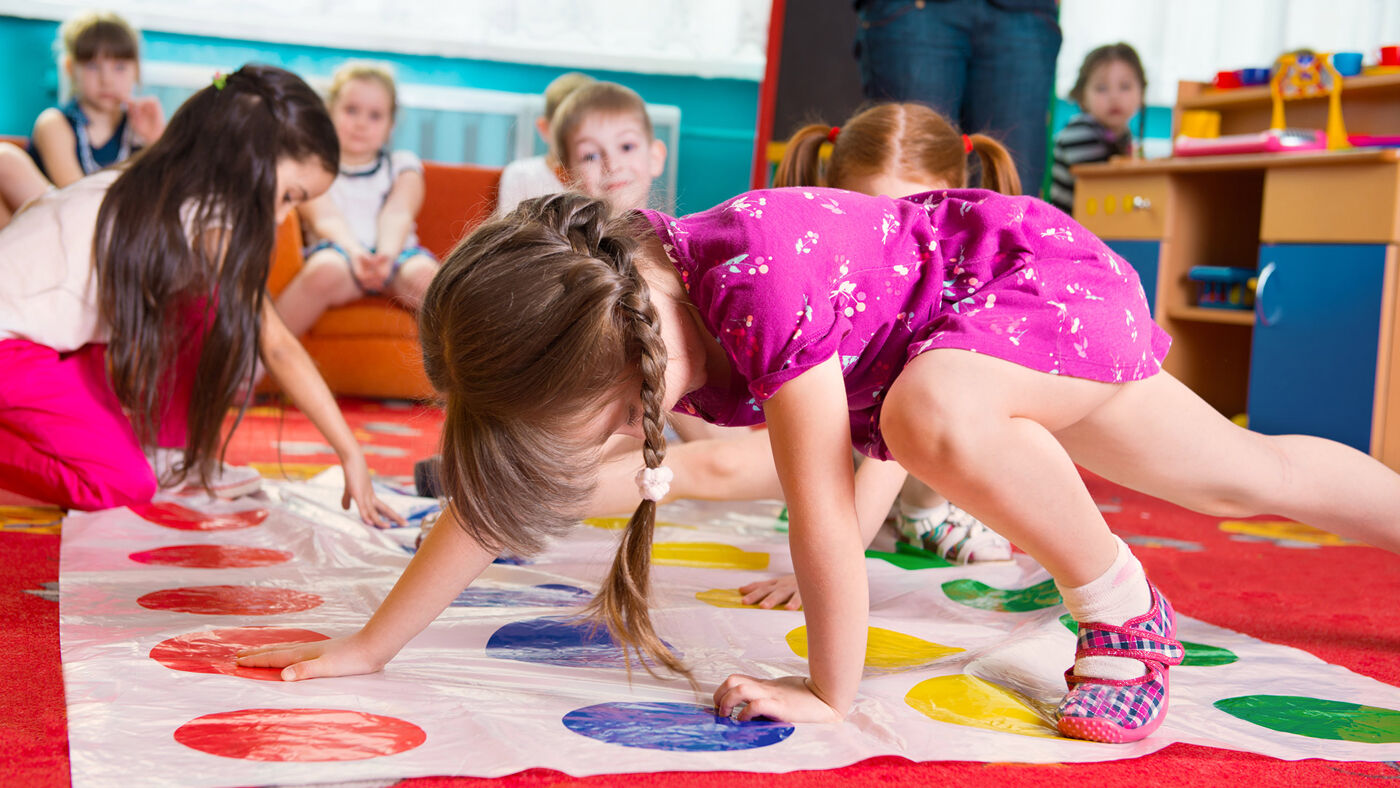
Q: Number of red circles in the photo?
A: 5